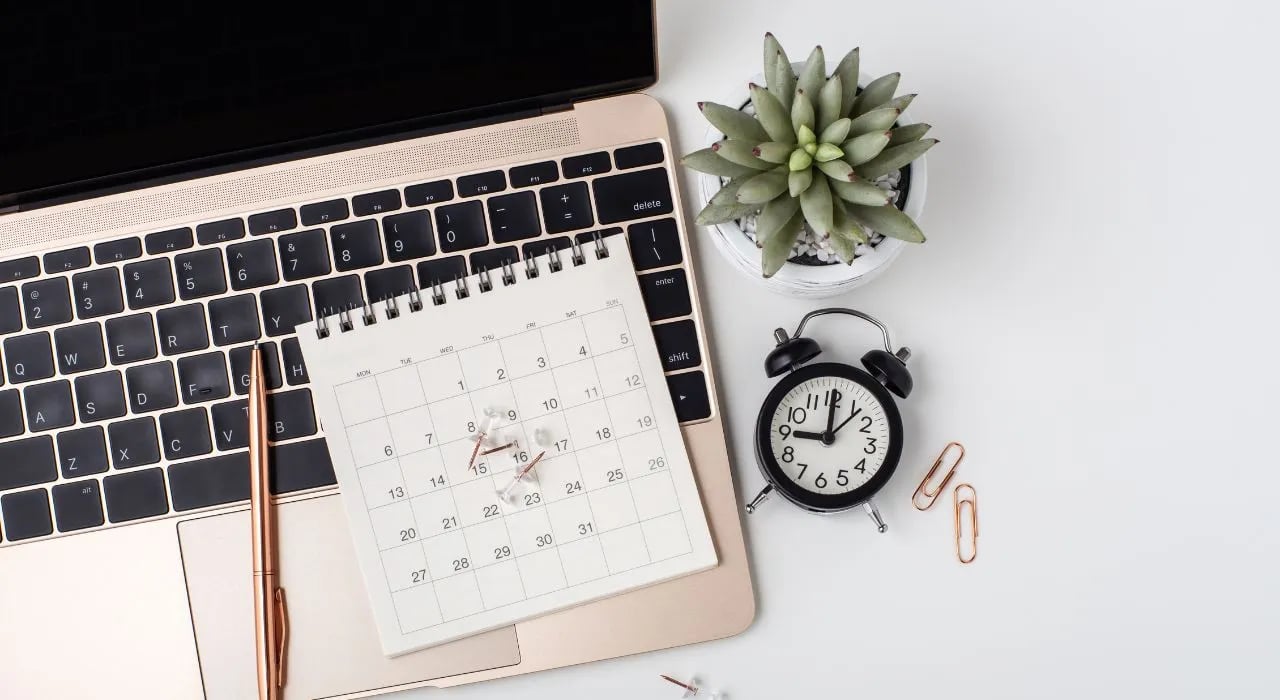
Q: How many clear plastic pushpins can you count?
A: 4